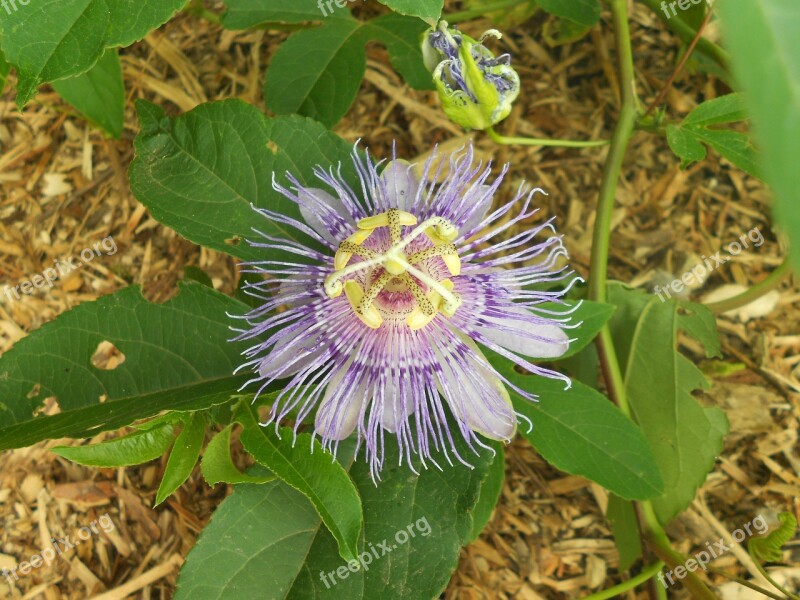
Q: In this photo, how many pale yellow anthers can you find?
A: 5